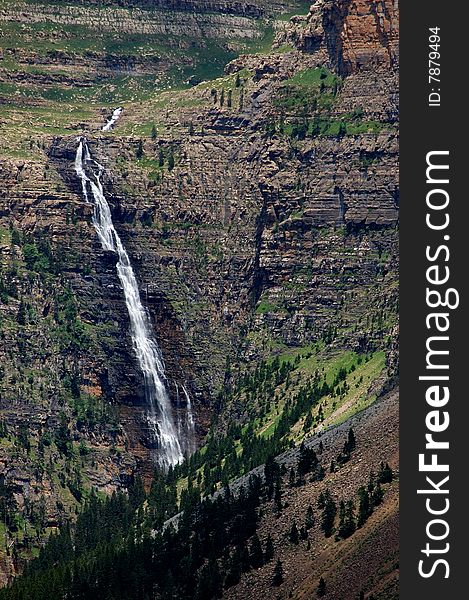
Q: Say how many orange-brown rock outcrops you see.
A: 1